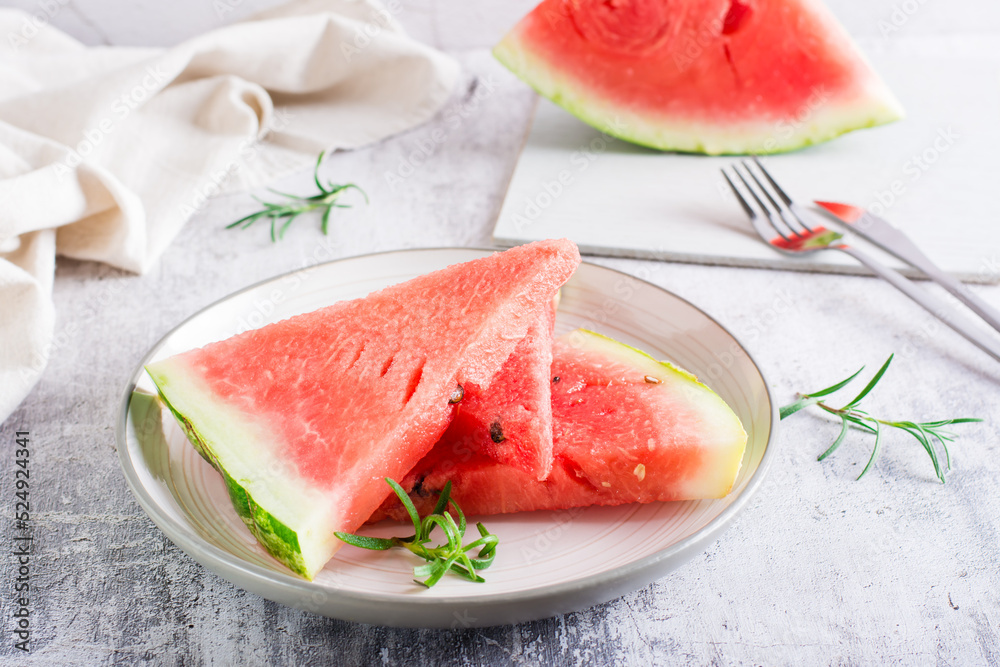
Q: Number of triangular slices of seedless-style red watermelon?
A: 3